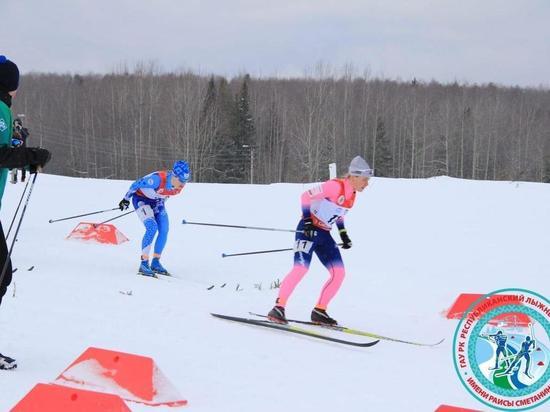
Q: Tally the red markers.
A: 5